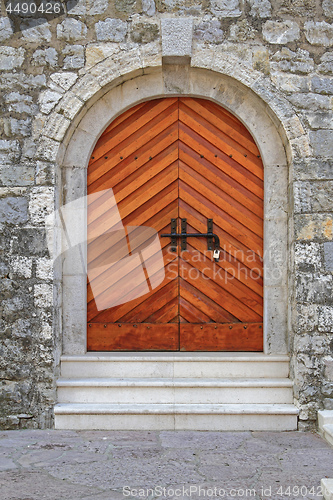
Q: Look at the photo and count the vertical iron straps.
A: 3